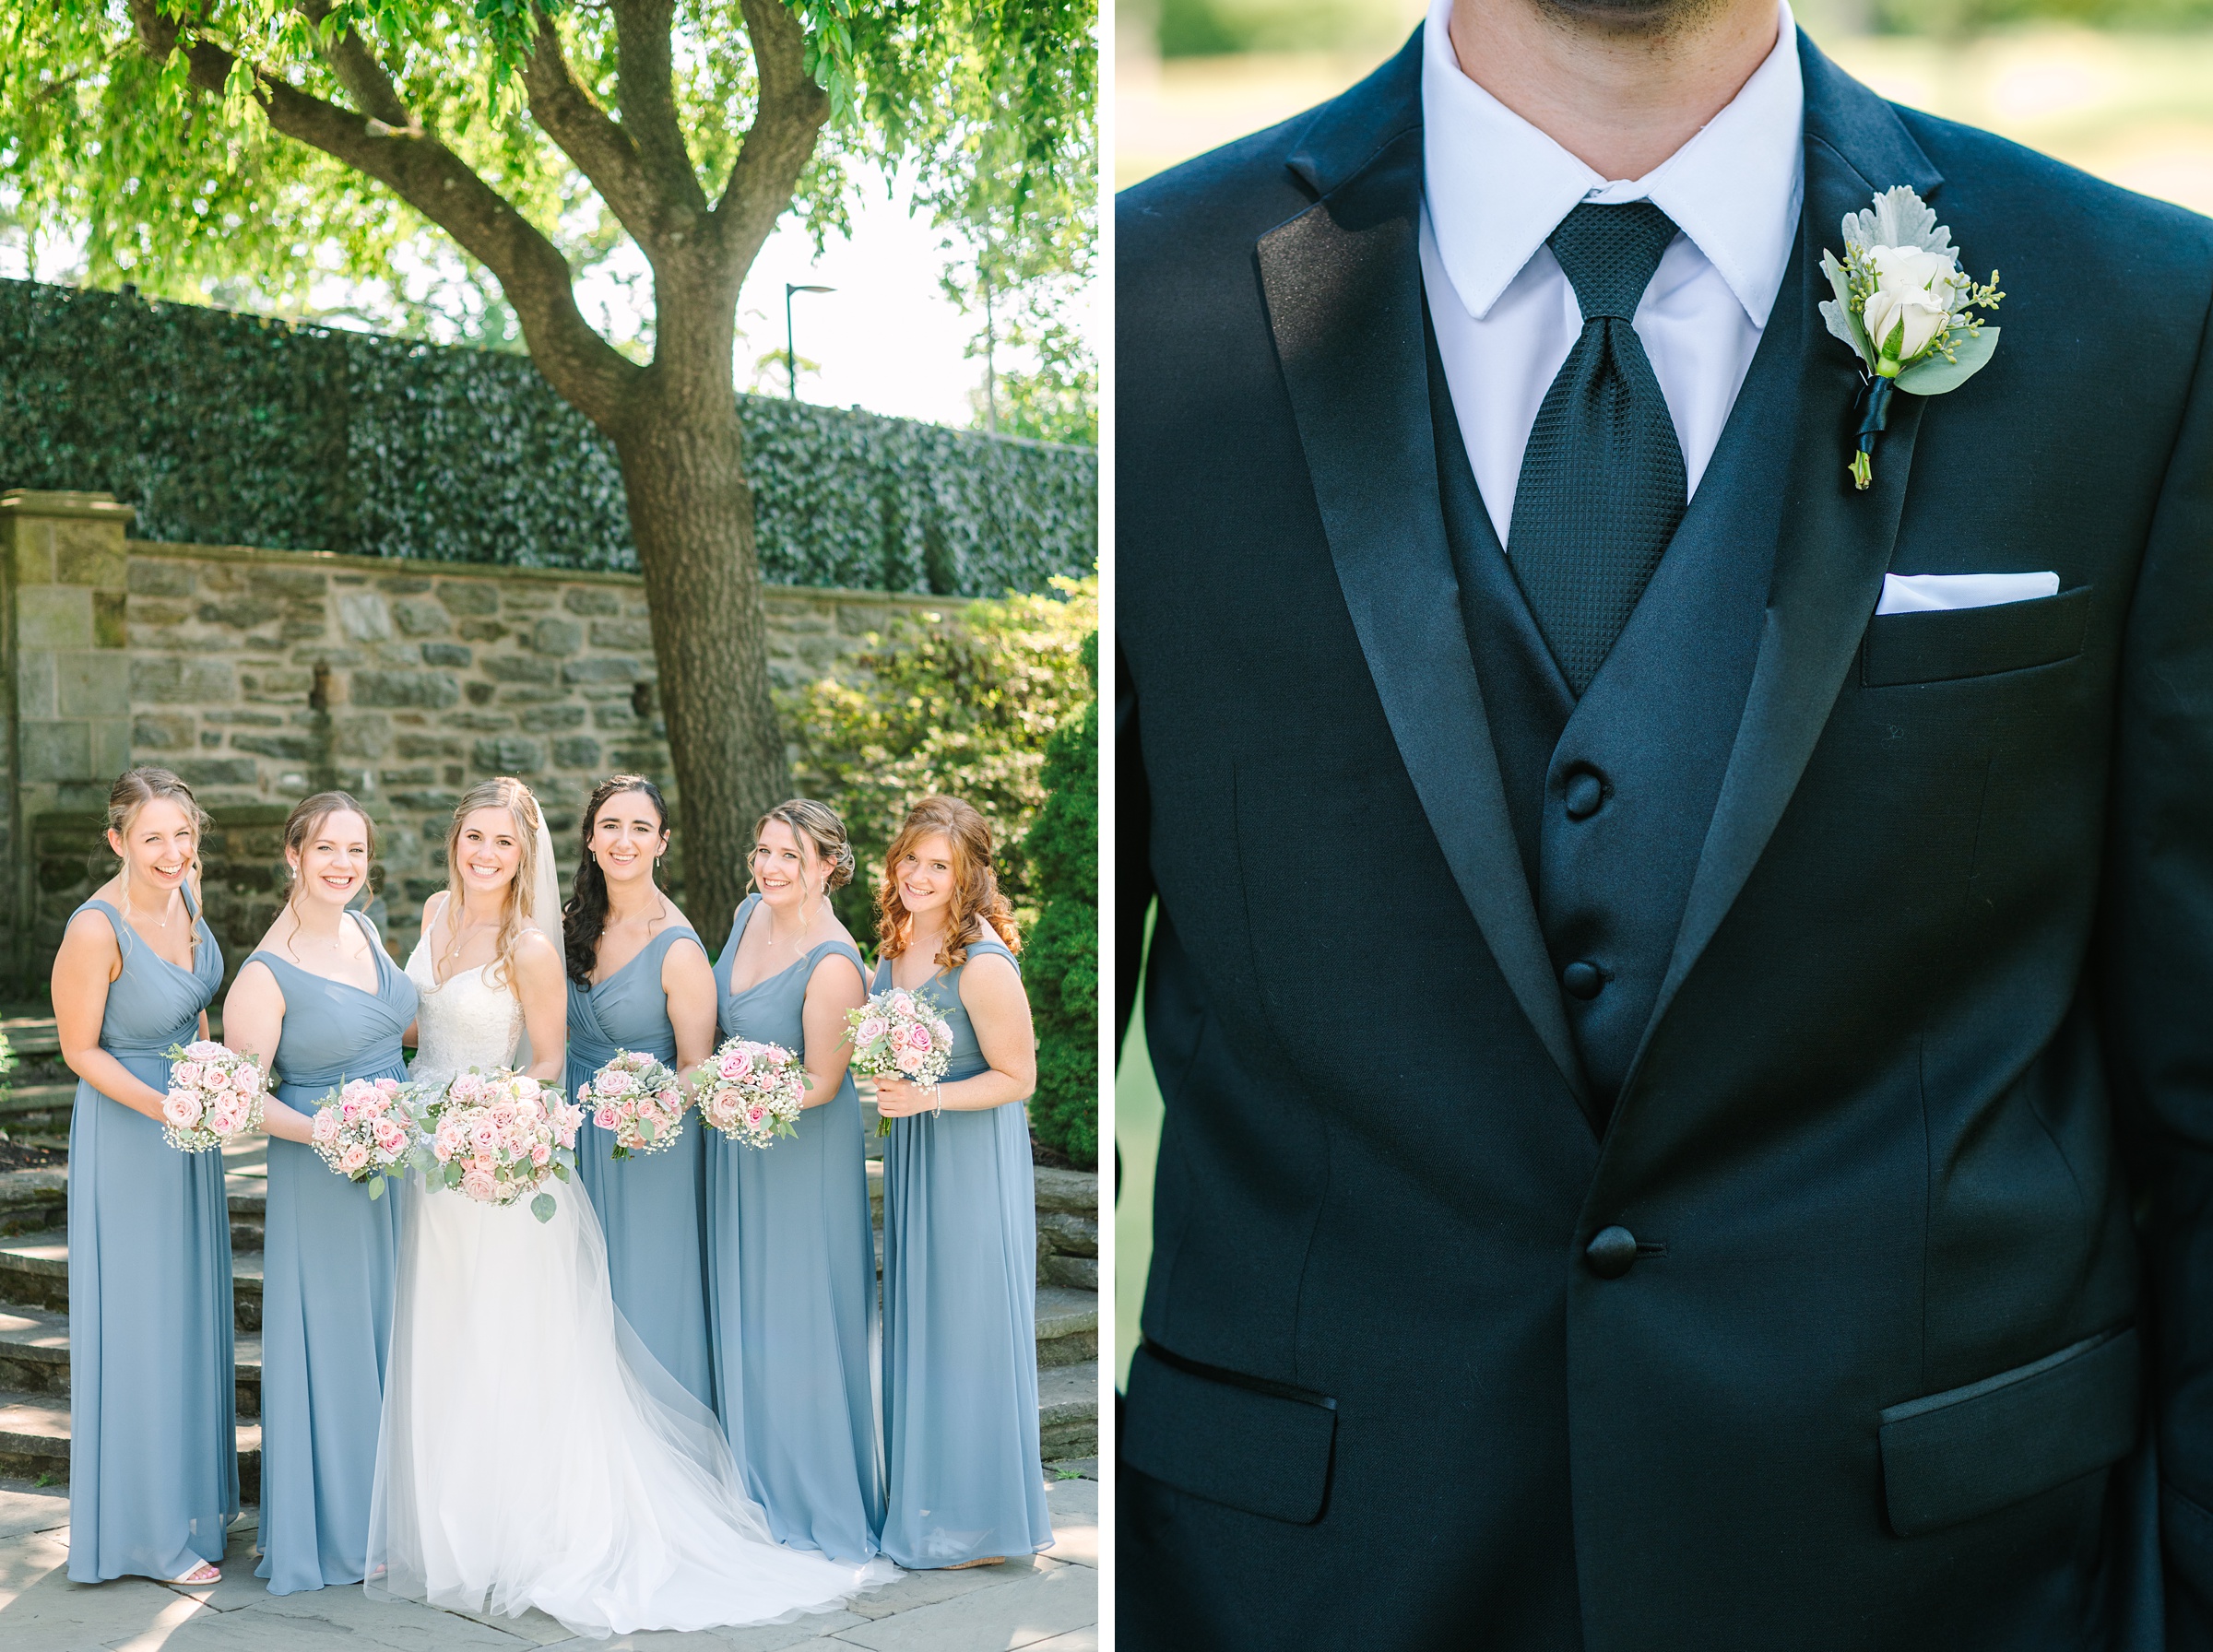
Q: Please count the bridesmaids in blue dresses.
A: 5